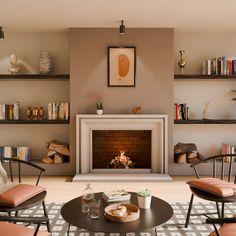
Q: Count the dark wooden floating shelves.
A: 4